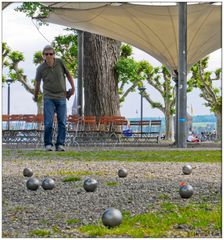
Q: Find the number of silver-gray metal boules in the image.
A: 8